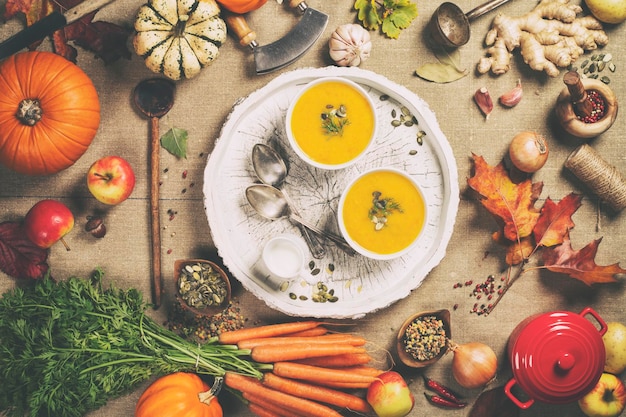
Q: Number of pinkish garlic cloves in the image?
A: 2